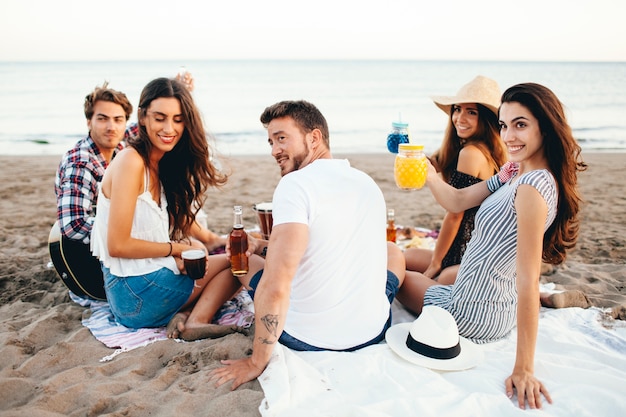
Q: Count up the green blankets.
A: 0